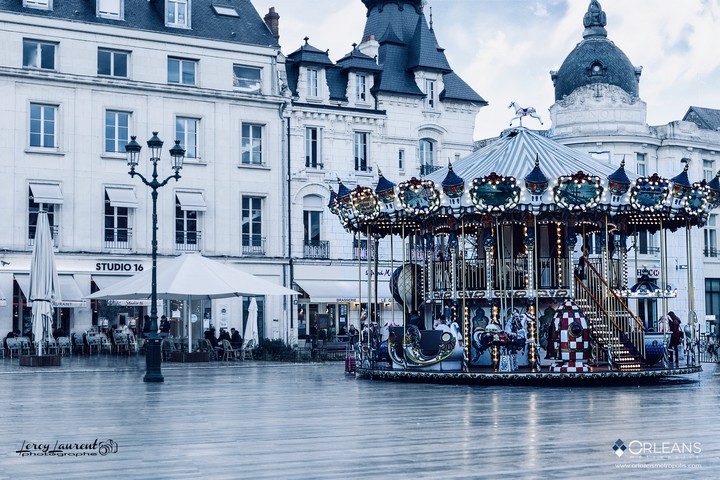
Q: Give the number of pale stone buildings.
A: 3